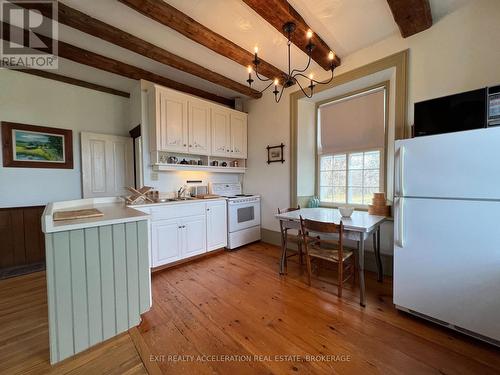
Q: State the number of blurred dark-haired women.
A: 0